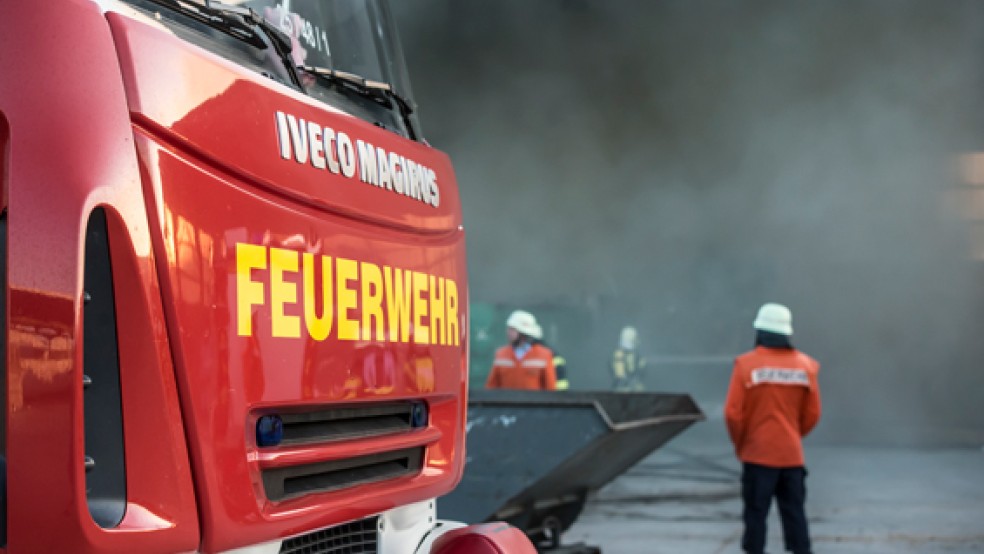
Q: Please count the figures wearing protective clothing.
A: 4